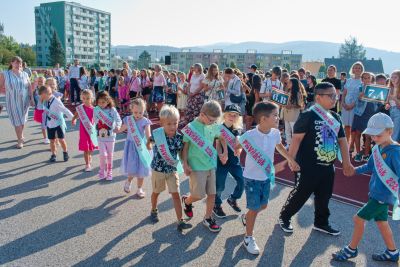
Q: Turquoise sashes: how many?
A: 10